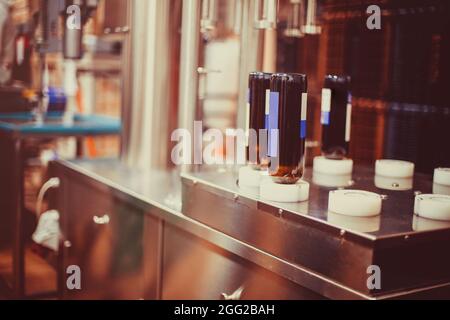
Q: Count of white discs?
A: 7